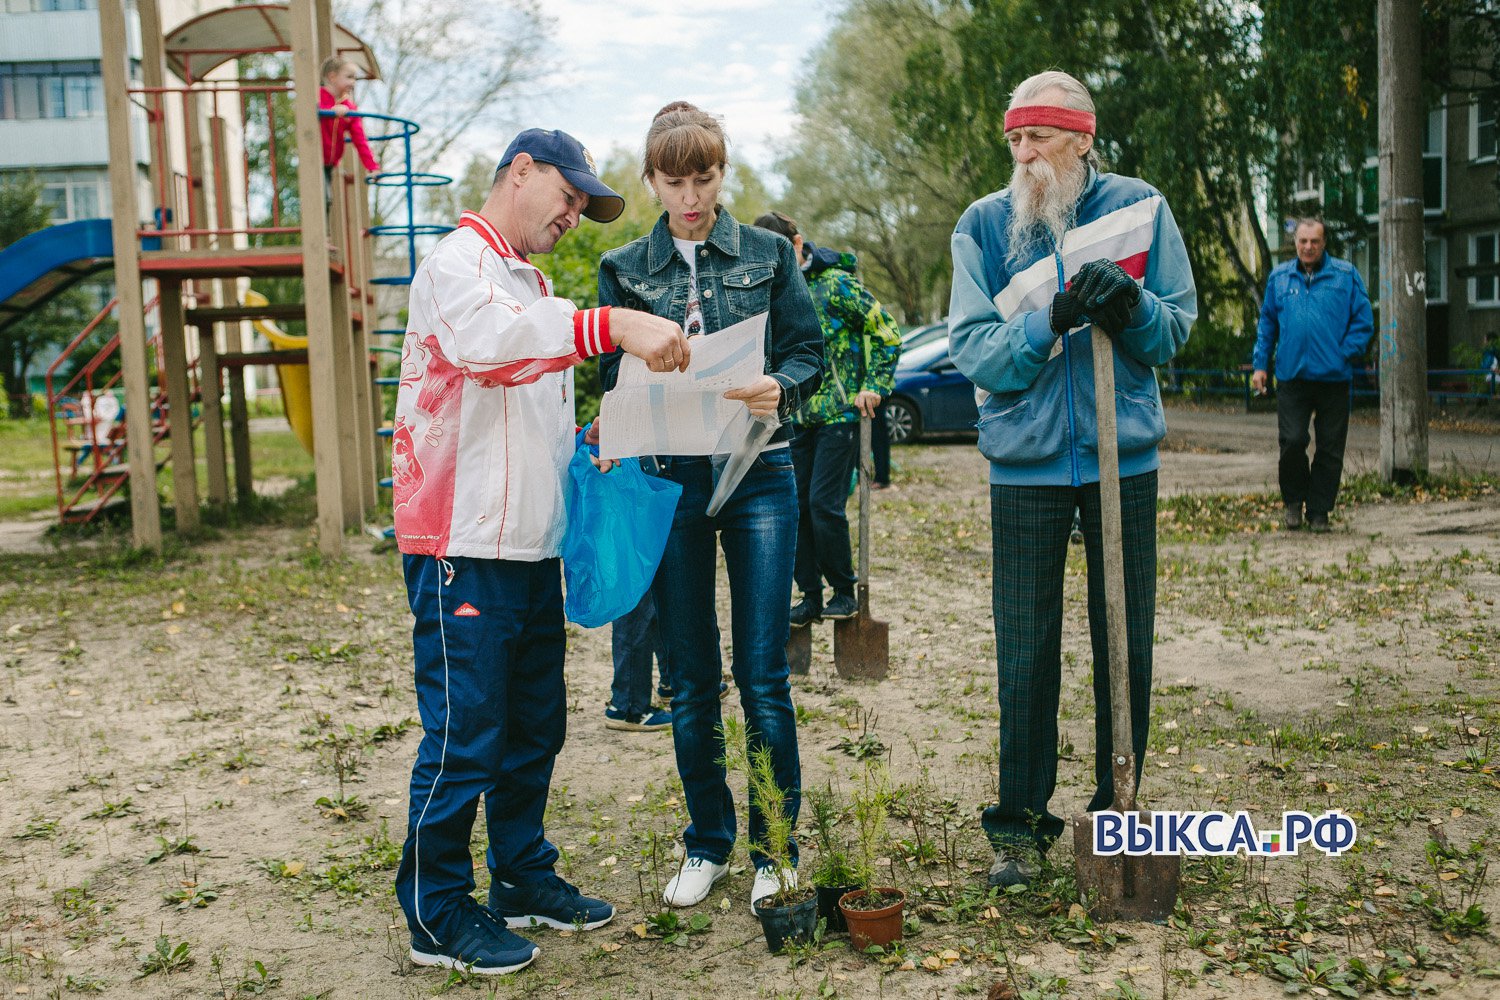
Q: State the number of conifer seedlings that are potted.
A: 3